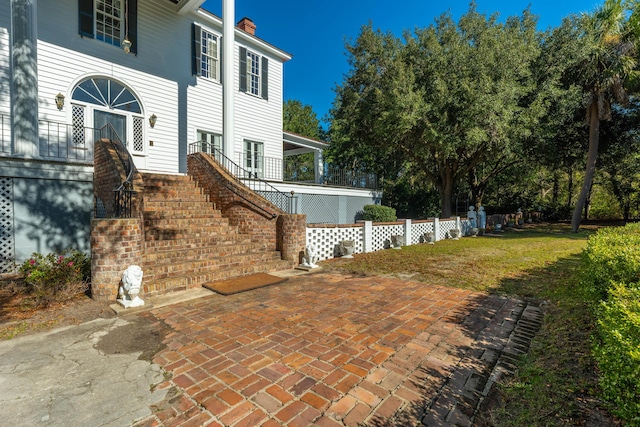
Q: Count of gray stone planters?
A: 5